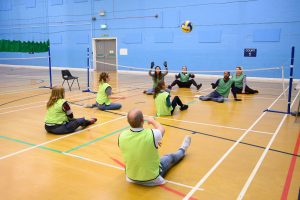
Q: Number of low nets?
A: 2